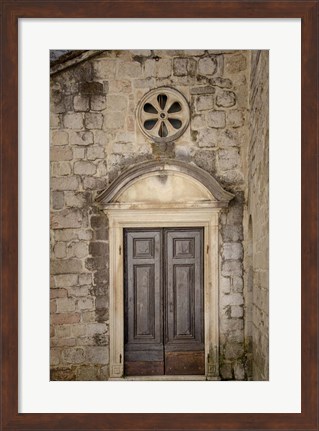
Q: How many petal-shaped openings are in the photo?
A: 6